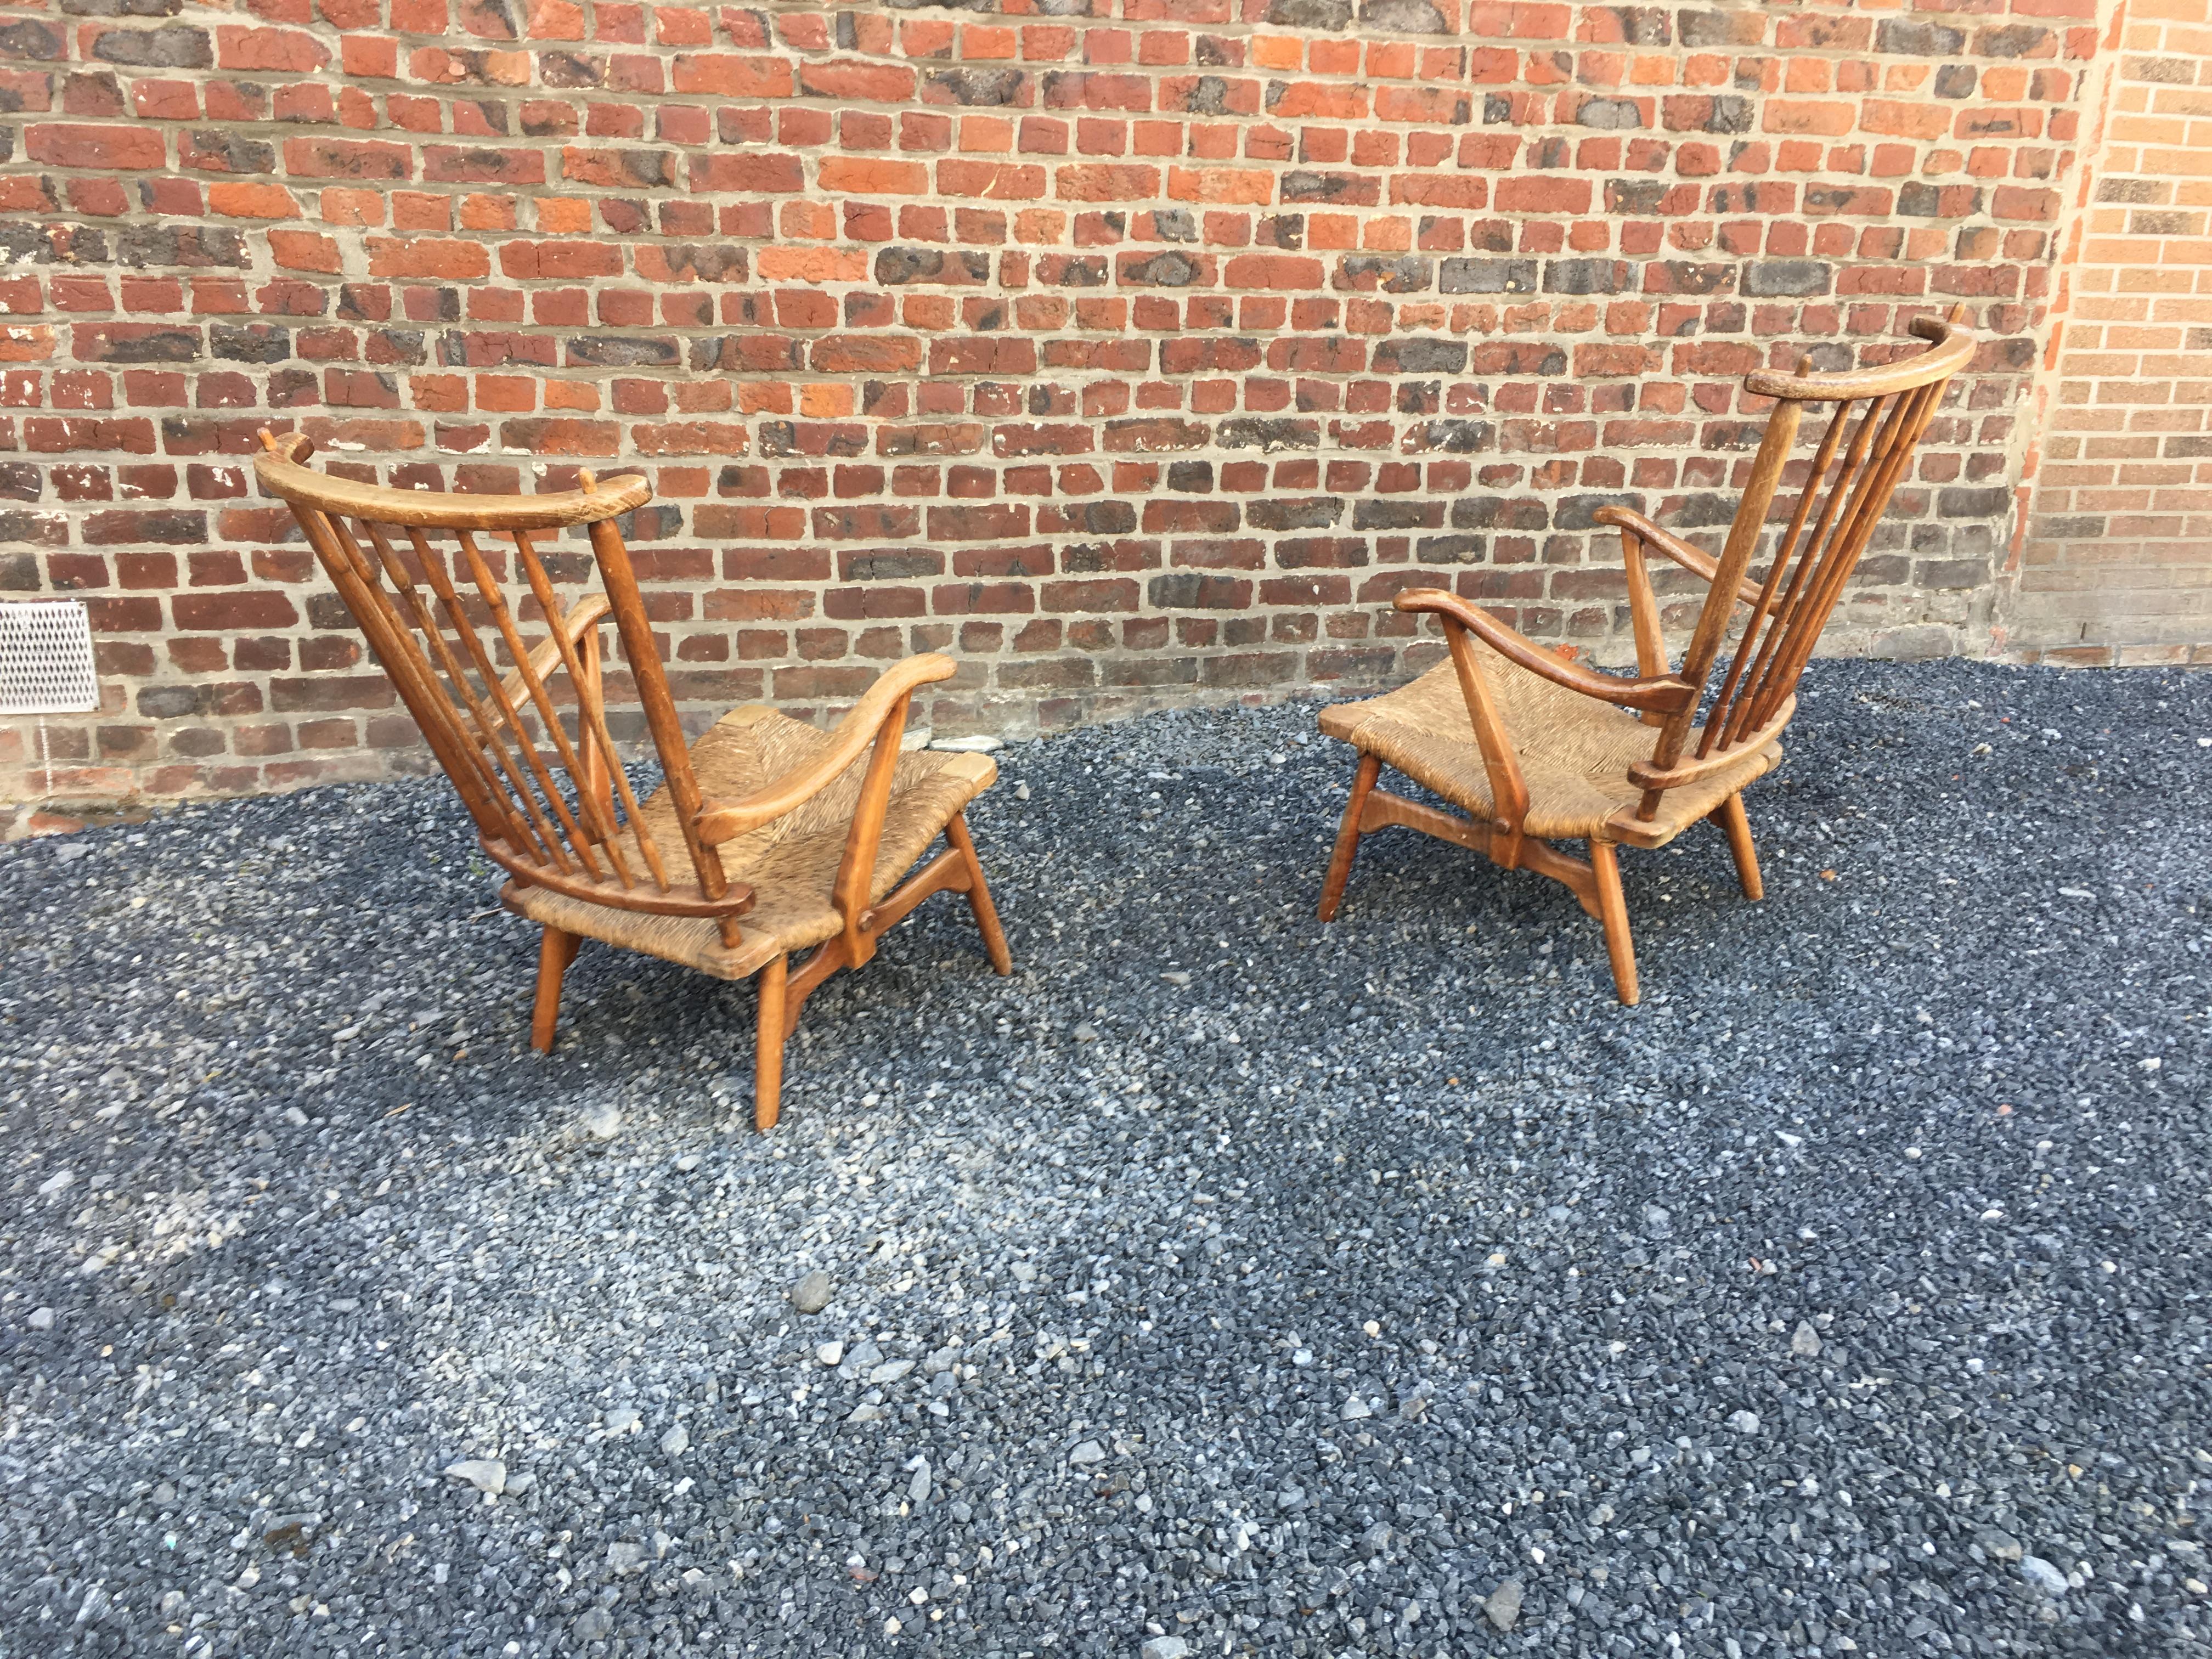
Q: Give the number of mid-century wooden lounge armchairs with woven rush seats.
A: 2